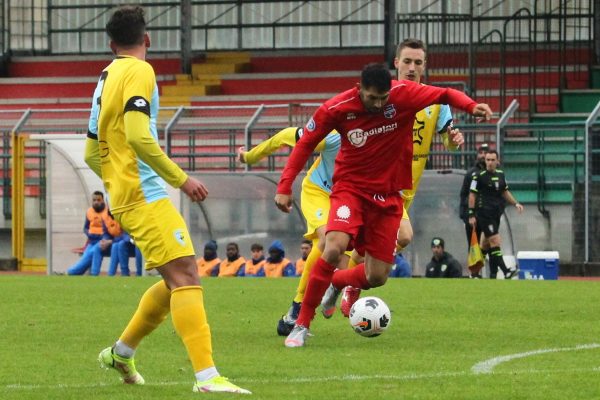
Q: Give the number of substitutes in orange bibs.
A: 7